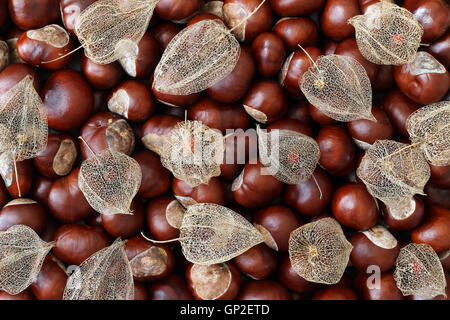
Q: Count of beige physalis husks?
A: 15